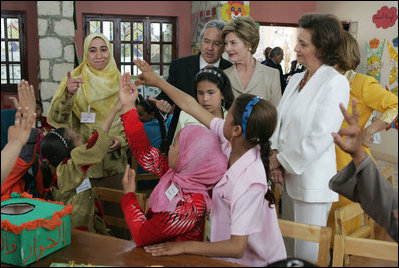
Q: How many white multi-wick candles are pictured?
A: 0